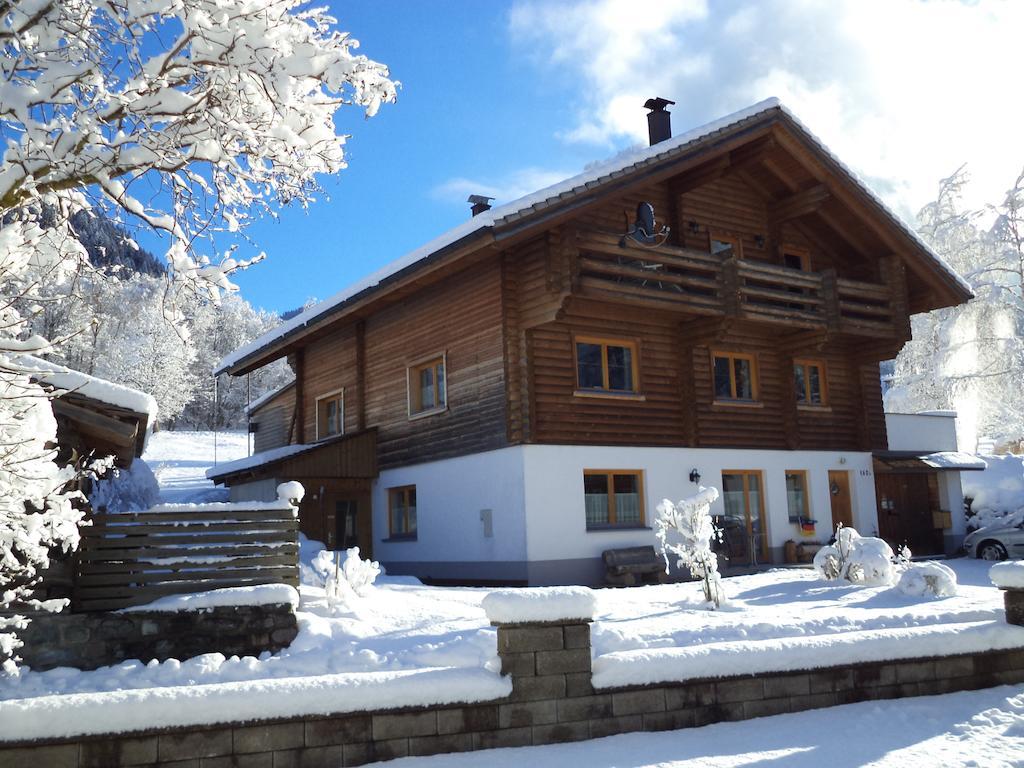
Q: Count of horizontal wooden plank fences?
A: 1